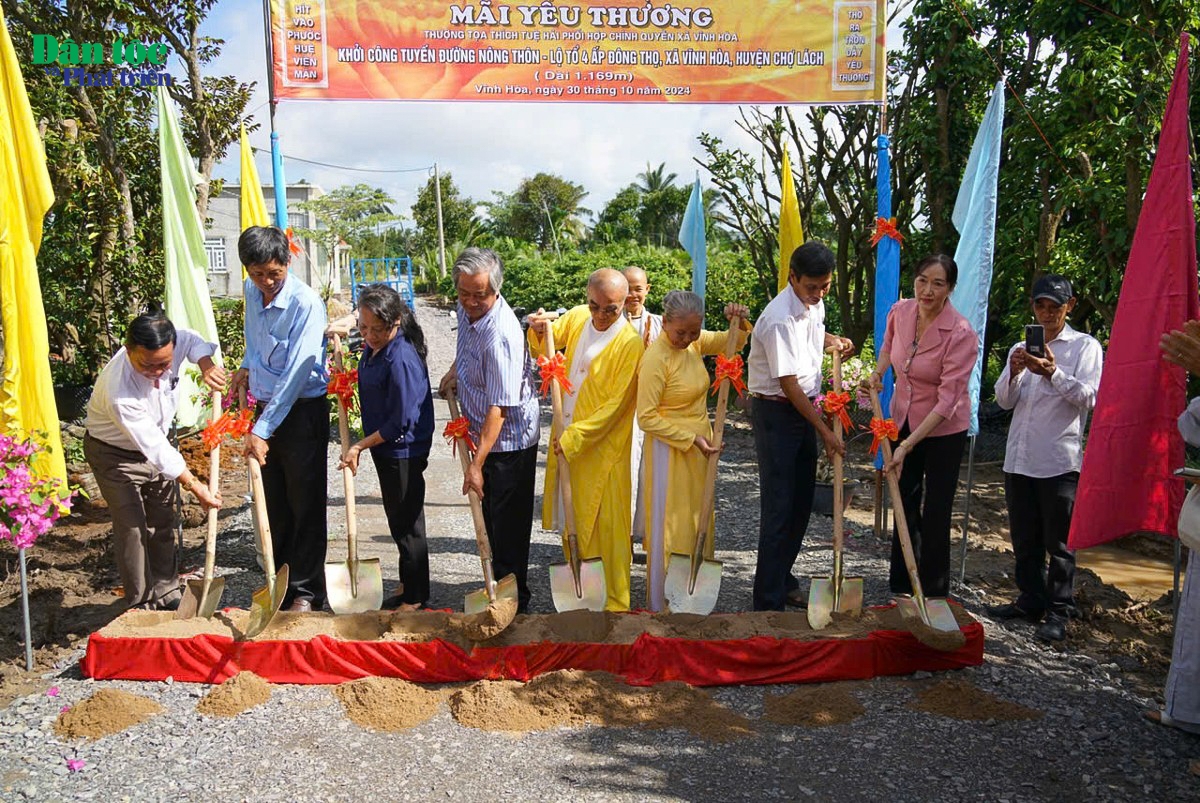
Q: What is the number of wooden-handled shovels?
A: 8